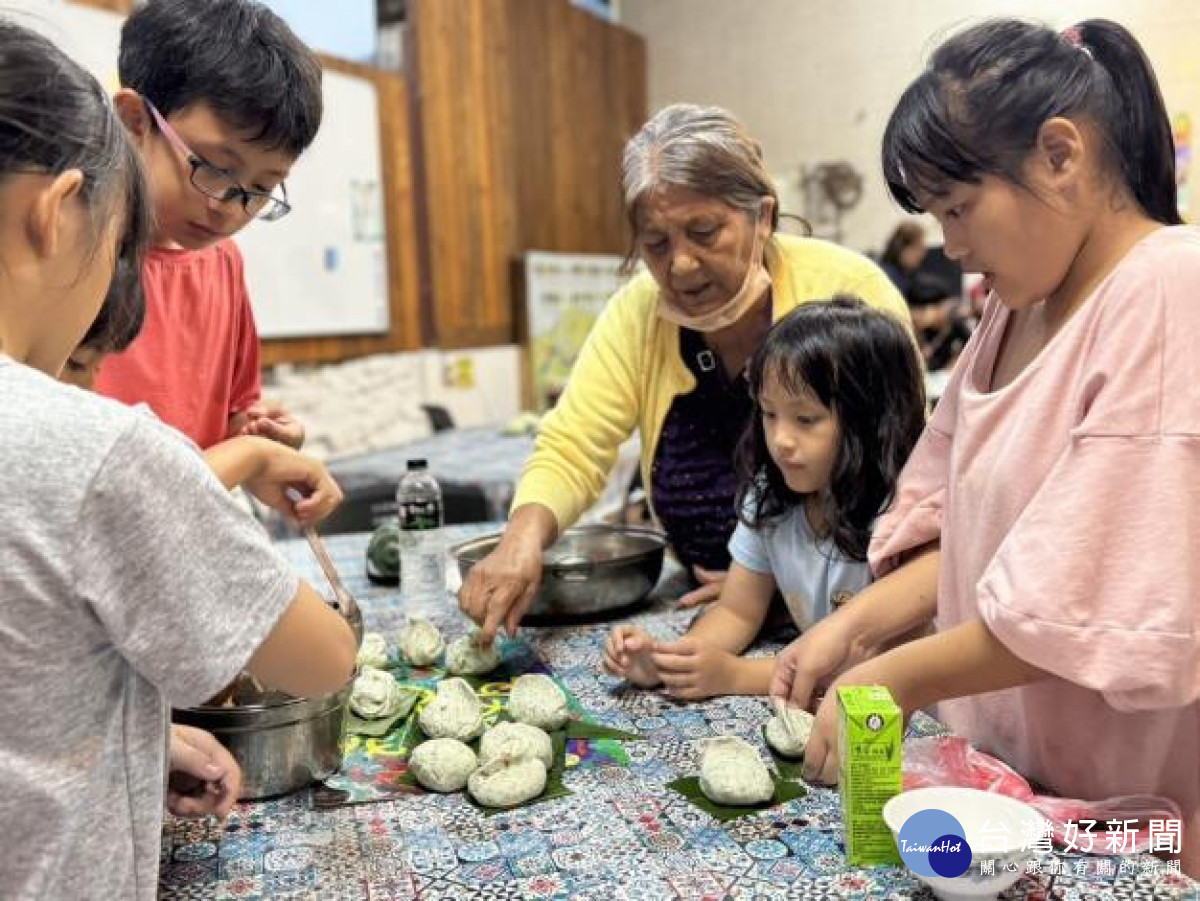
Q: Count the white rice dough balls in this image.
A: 11